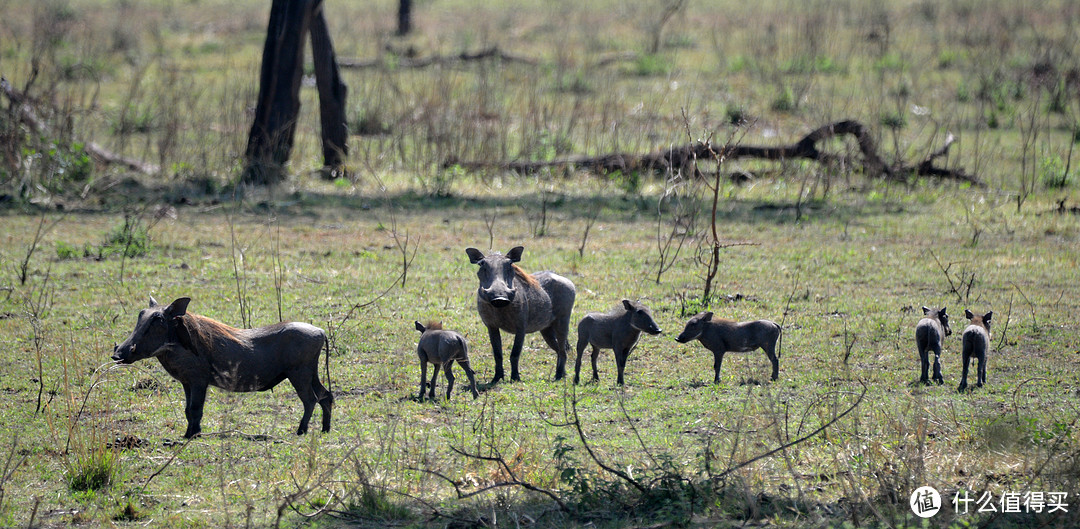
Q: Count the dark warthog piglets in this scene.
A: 5